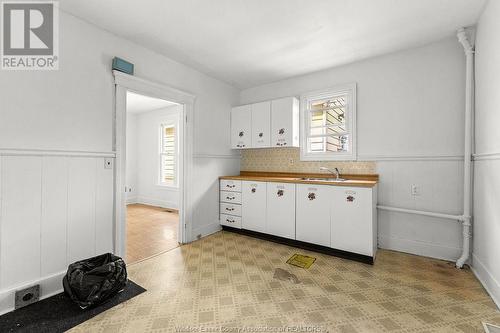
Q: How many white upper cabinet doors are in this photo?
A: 3